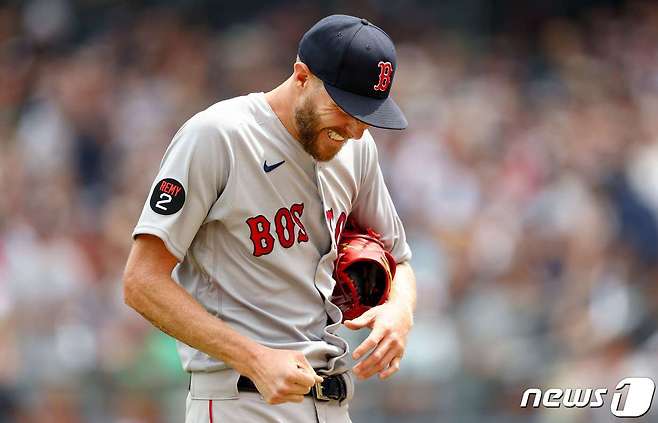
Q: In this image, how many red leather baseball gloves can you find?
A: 1